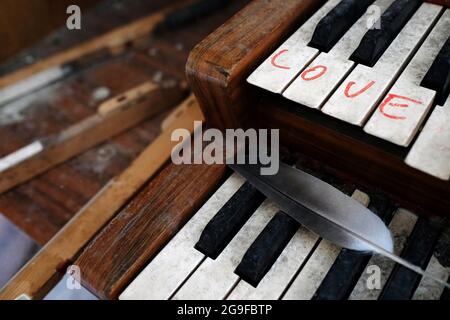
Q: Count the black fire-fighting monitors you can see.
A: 0